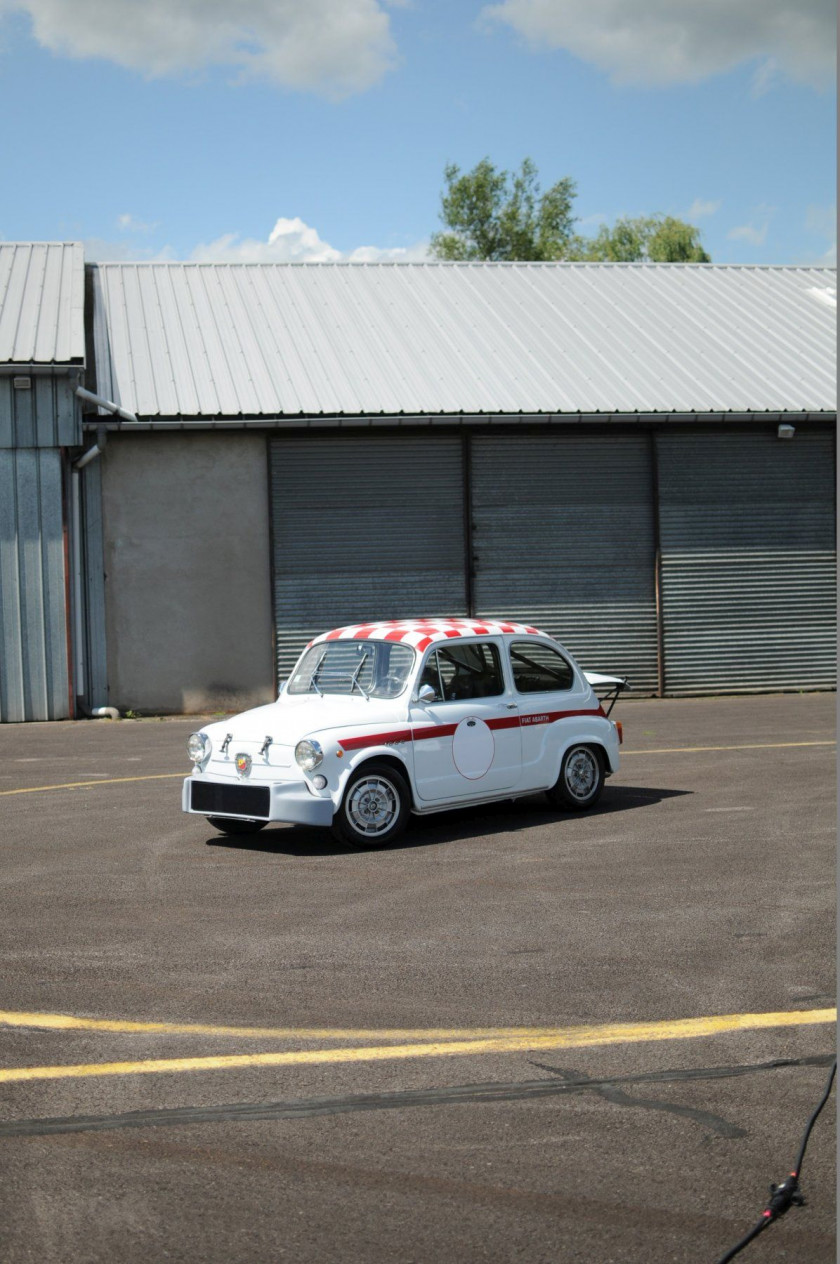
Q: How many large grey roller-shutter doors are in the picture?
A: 3